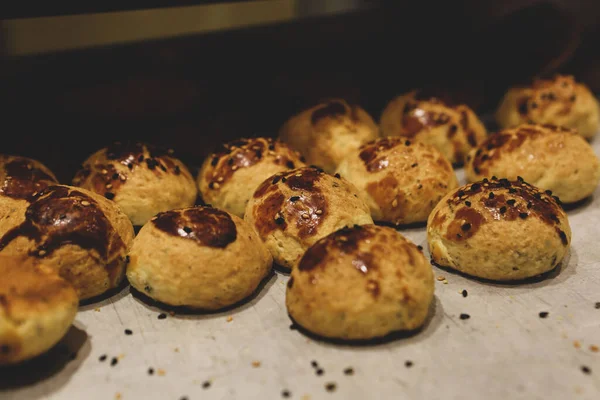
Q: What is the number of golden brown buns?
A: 14